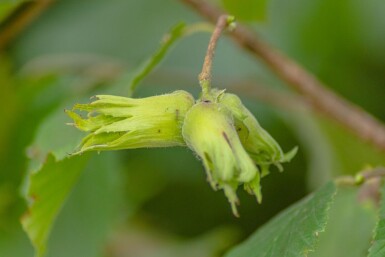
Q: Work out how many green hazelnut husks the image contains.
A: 3